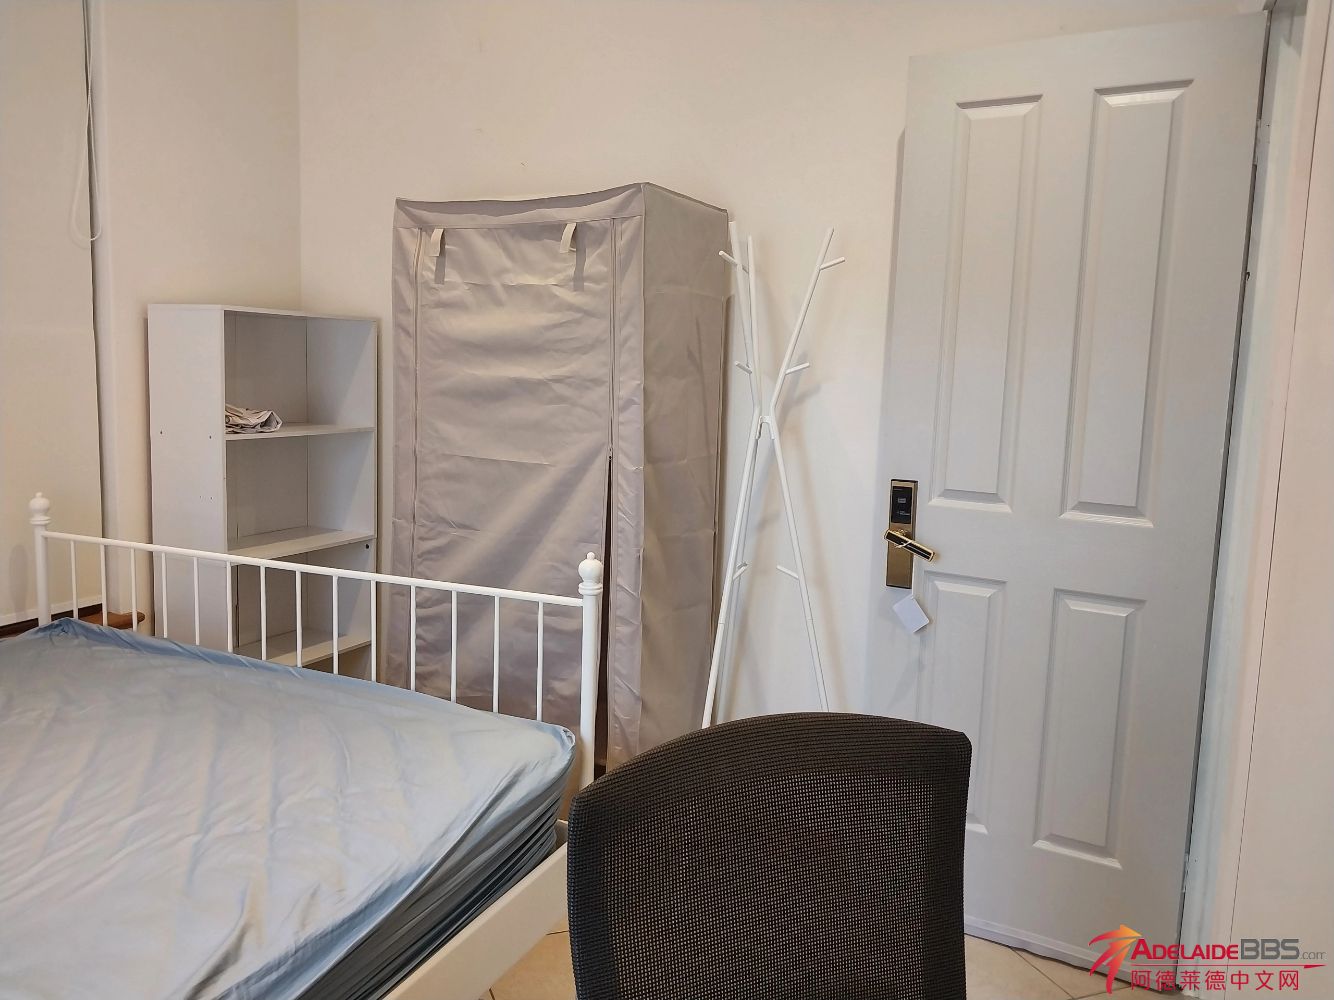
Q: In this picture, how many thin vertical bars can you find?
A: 14